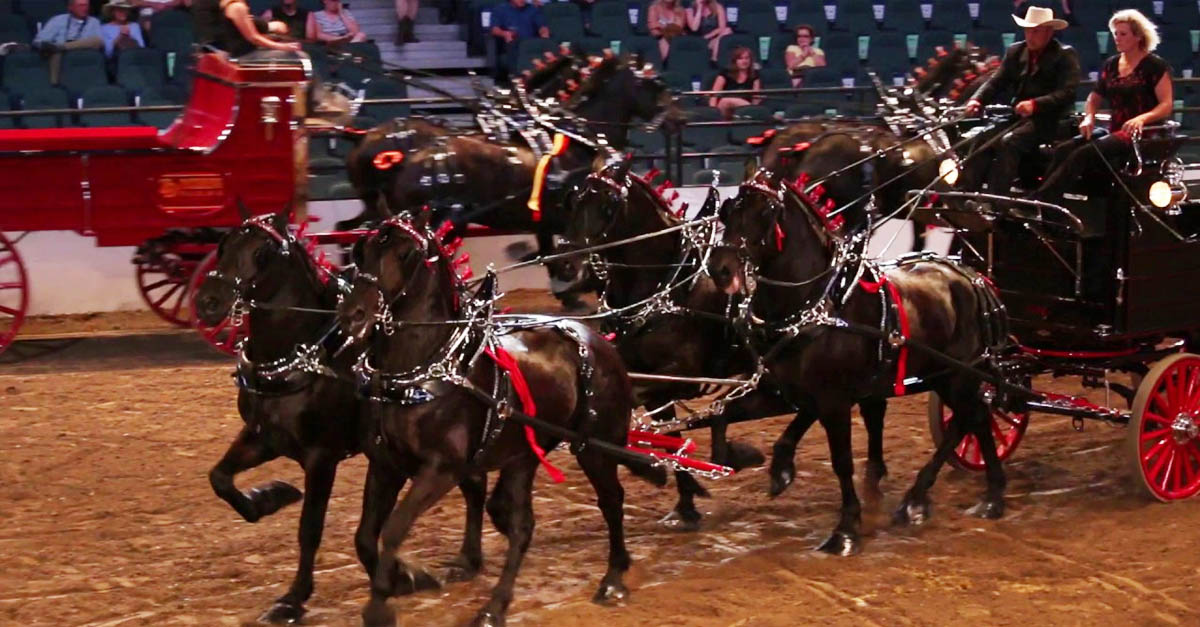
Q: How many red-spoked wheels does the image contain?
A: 5